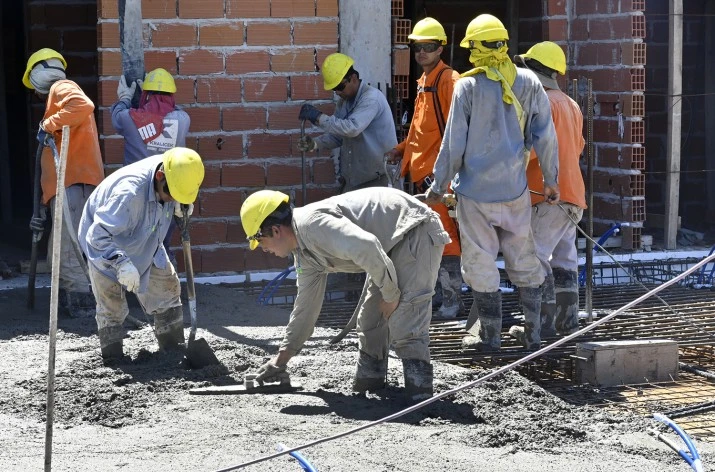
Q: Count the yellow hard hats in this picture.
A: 8